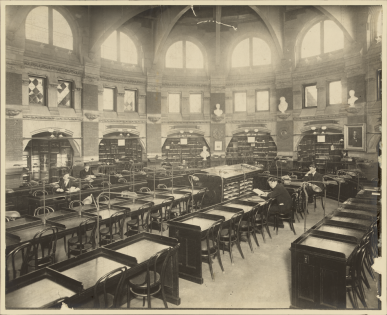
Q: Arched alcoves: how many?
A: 5